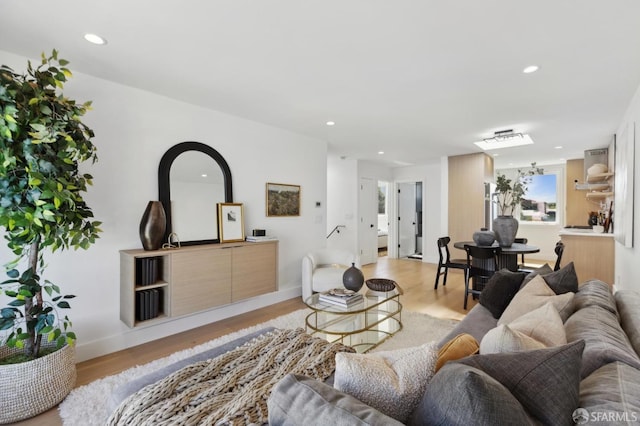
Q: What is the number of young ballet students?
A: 0